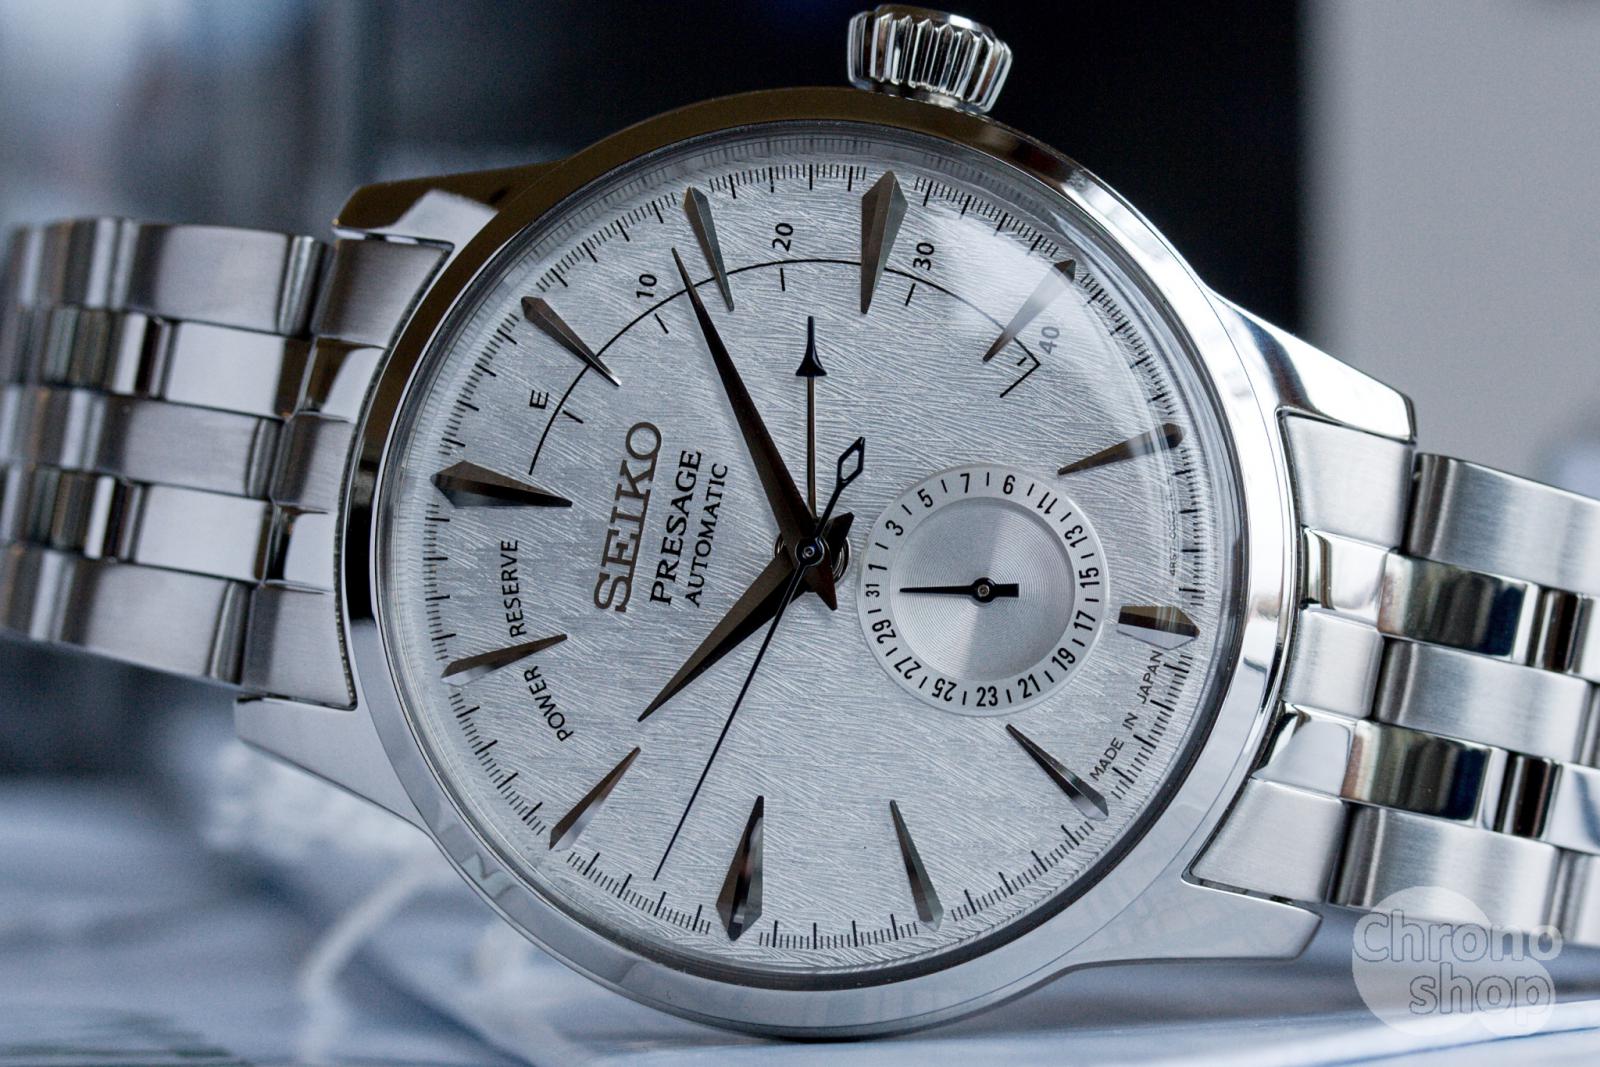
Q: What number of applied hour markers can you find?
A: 12